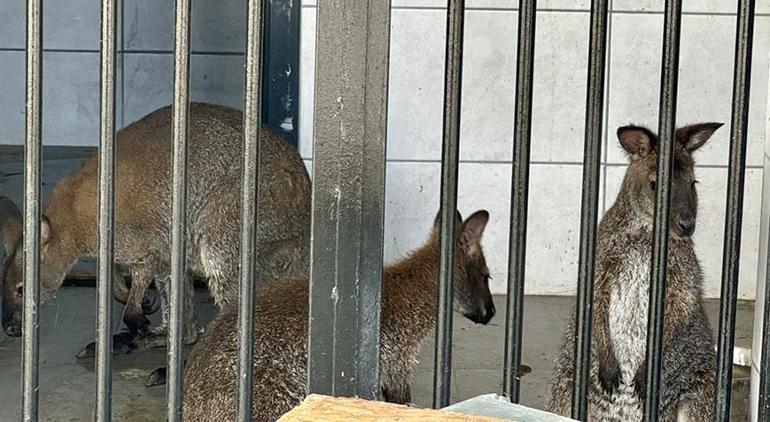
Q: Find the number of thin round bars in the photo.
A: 9